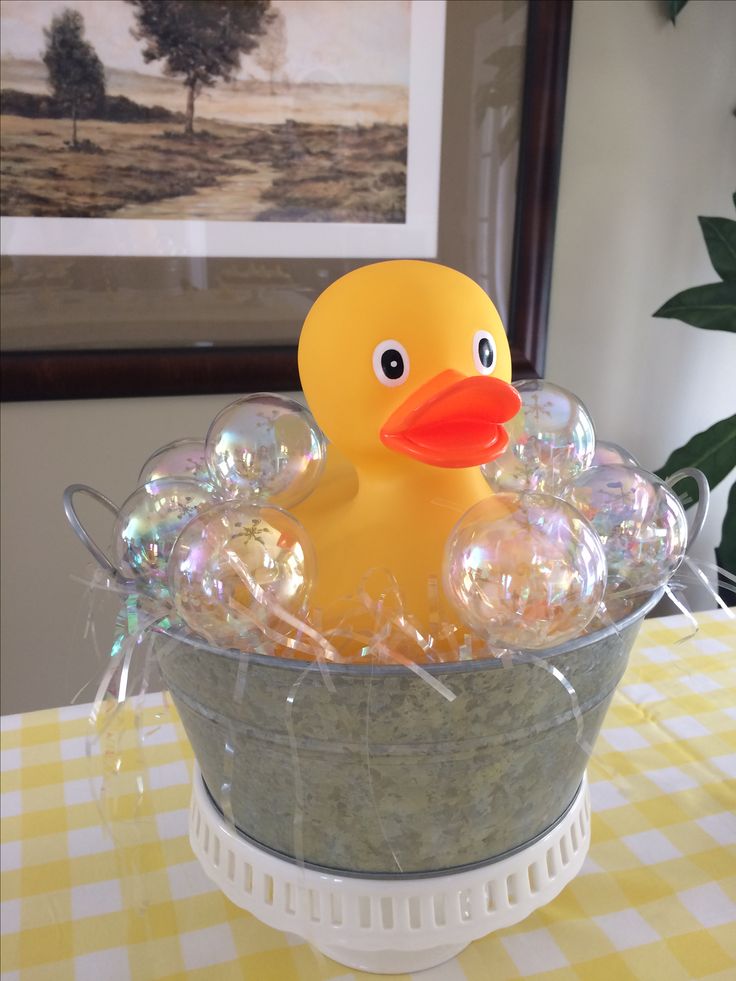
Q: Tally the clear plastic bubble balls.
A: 8